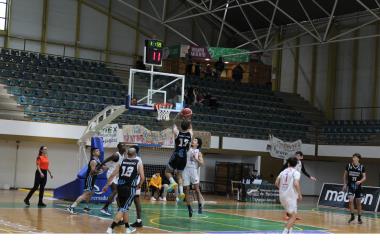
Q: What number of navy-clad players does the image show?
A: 4